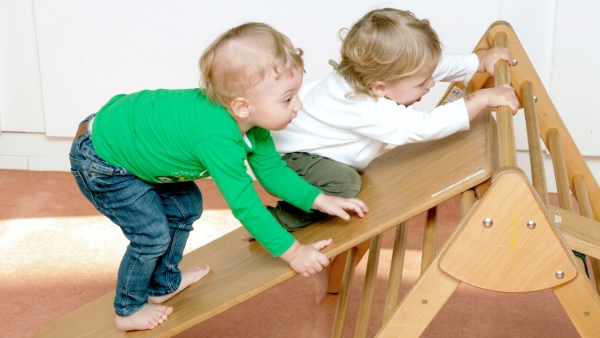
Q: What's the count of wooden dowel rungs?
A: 9